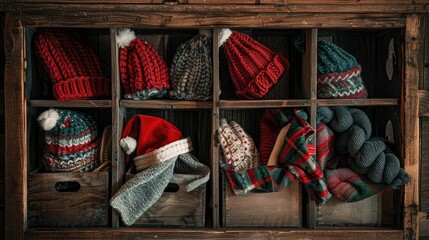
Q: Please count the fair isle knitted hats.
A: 2